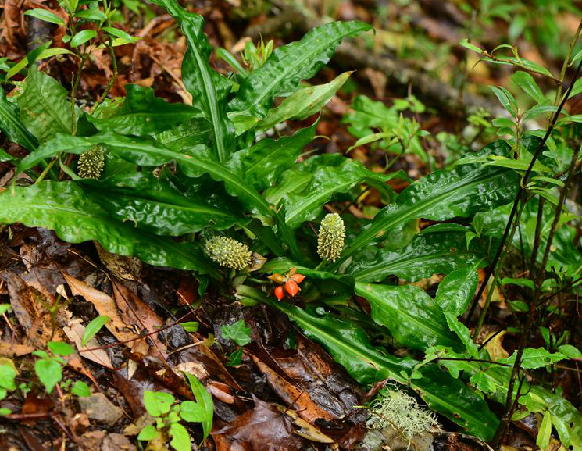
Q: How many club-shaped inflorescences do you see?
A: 3